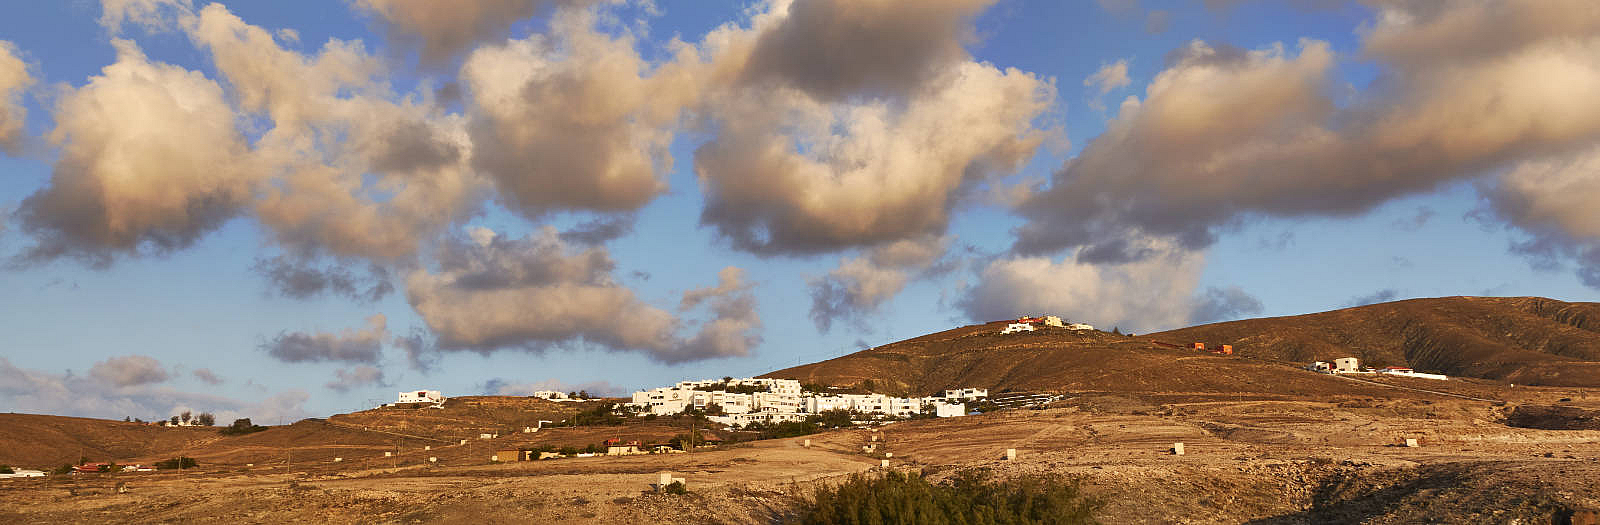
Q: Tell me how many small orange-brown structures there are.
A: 2